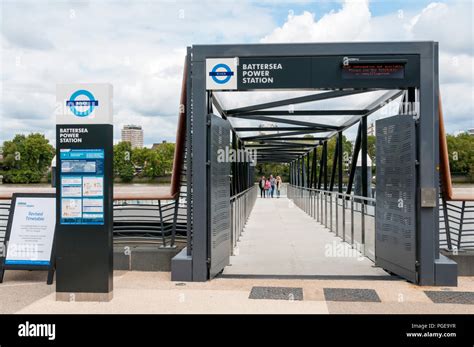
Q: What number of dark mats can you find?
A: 3